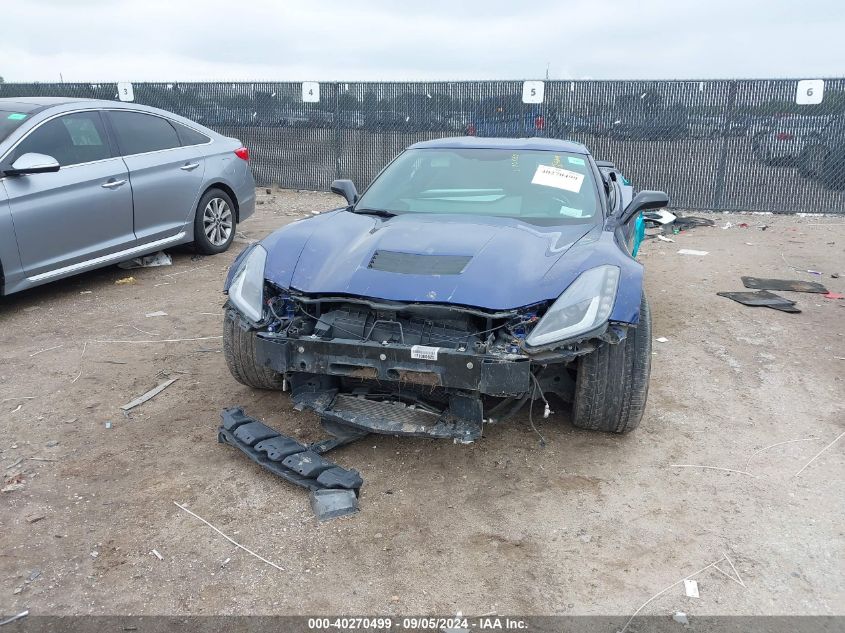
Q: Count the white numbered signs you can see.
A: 4